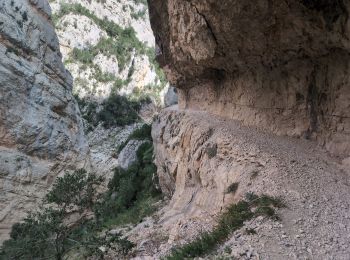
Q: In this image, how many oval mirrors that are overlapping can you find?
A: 0